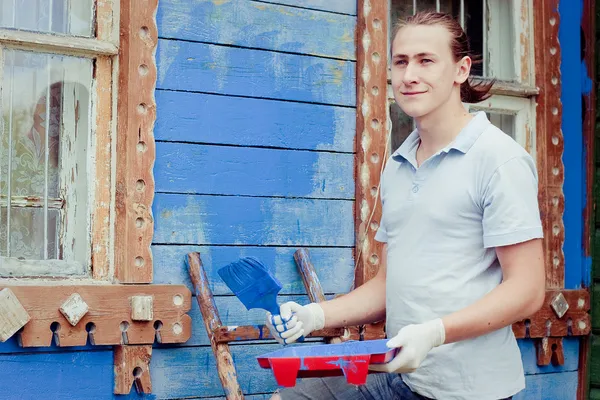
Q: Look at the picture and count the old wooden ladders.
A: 1